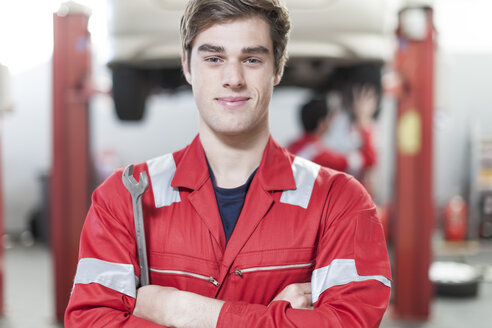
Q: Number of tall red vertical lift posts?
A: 2